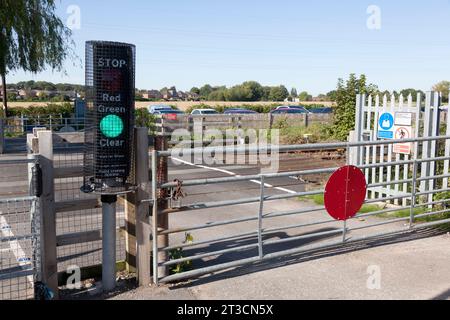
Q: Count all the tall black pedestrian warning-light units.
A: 1